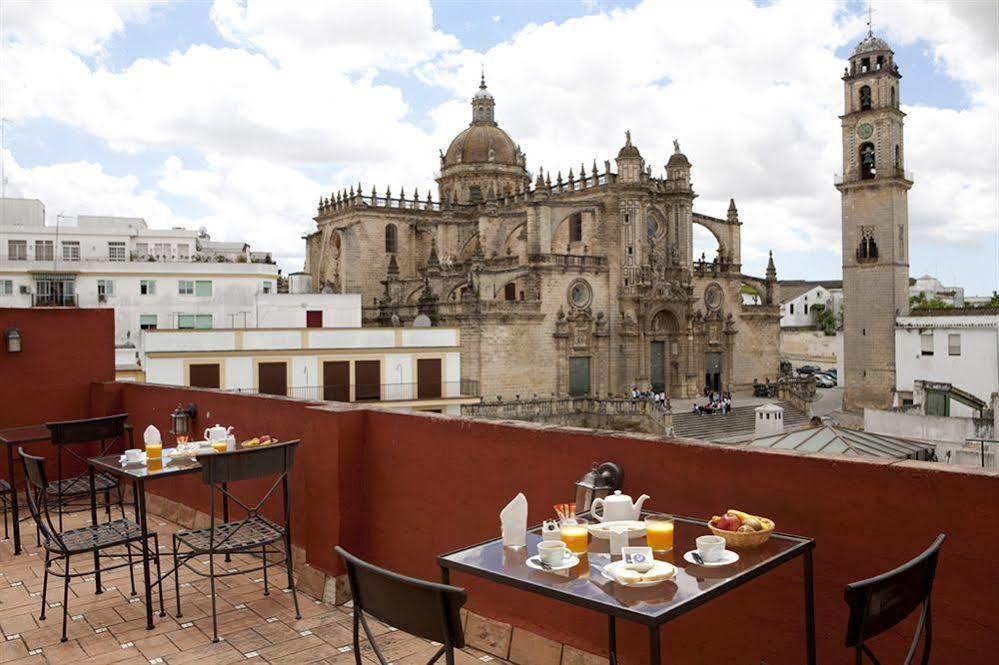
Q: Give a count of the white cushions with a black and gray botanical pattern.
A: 0